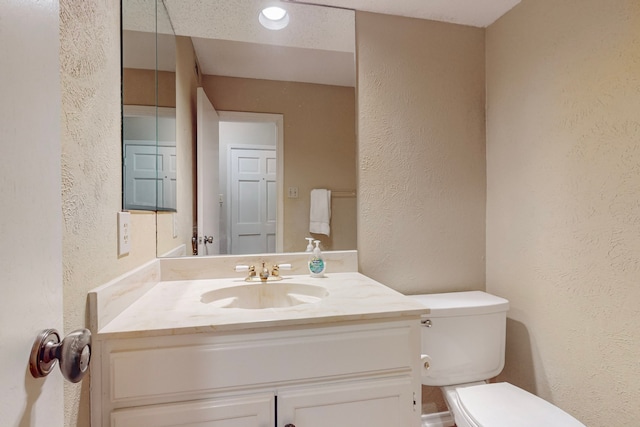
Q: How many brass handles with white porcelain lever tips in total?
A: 2